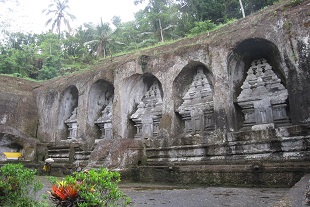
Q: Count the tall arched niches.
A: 5